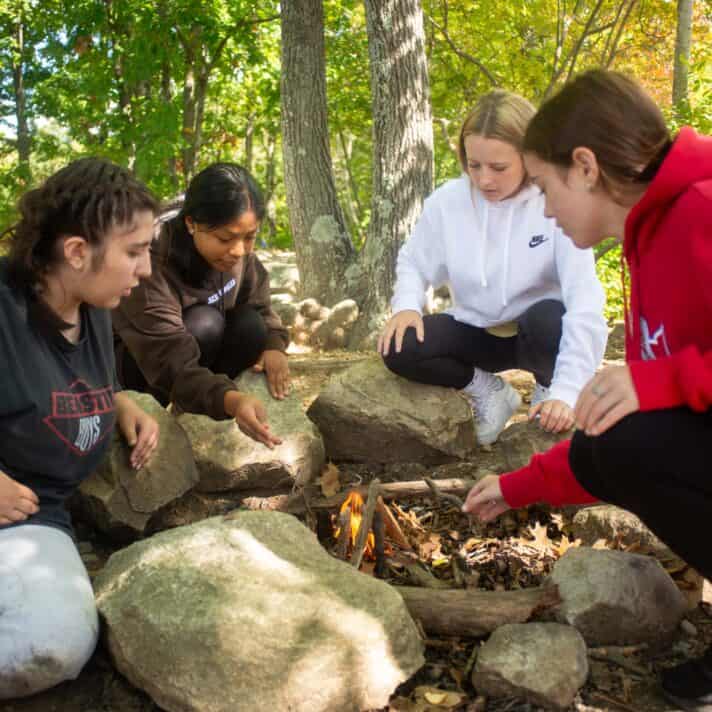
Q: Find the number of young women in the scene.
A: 4